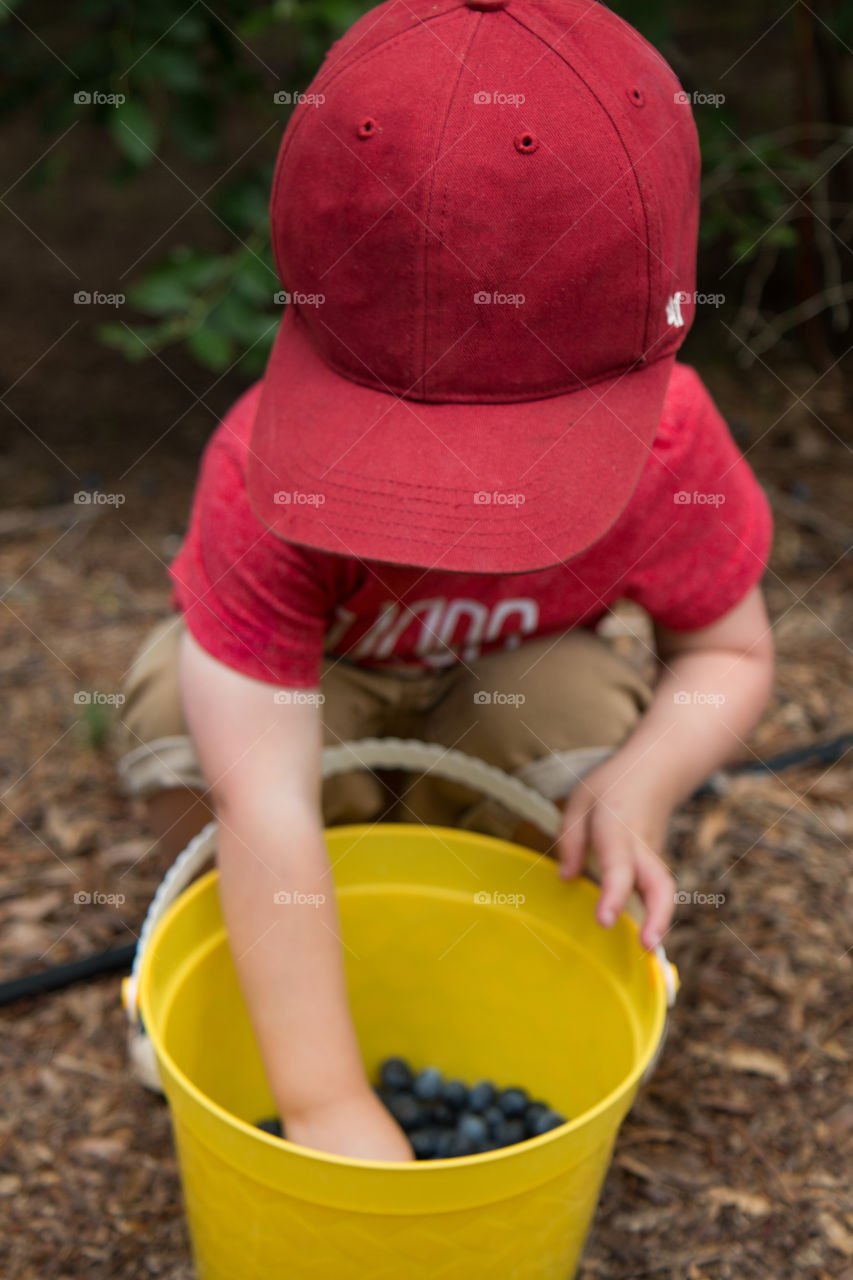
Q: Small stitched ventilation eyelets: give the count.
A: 3